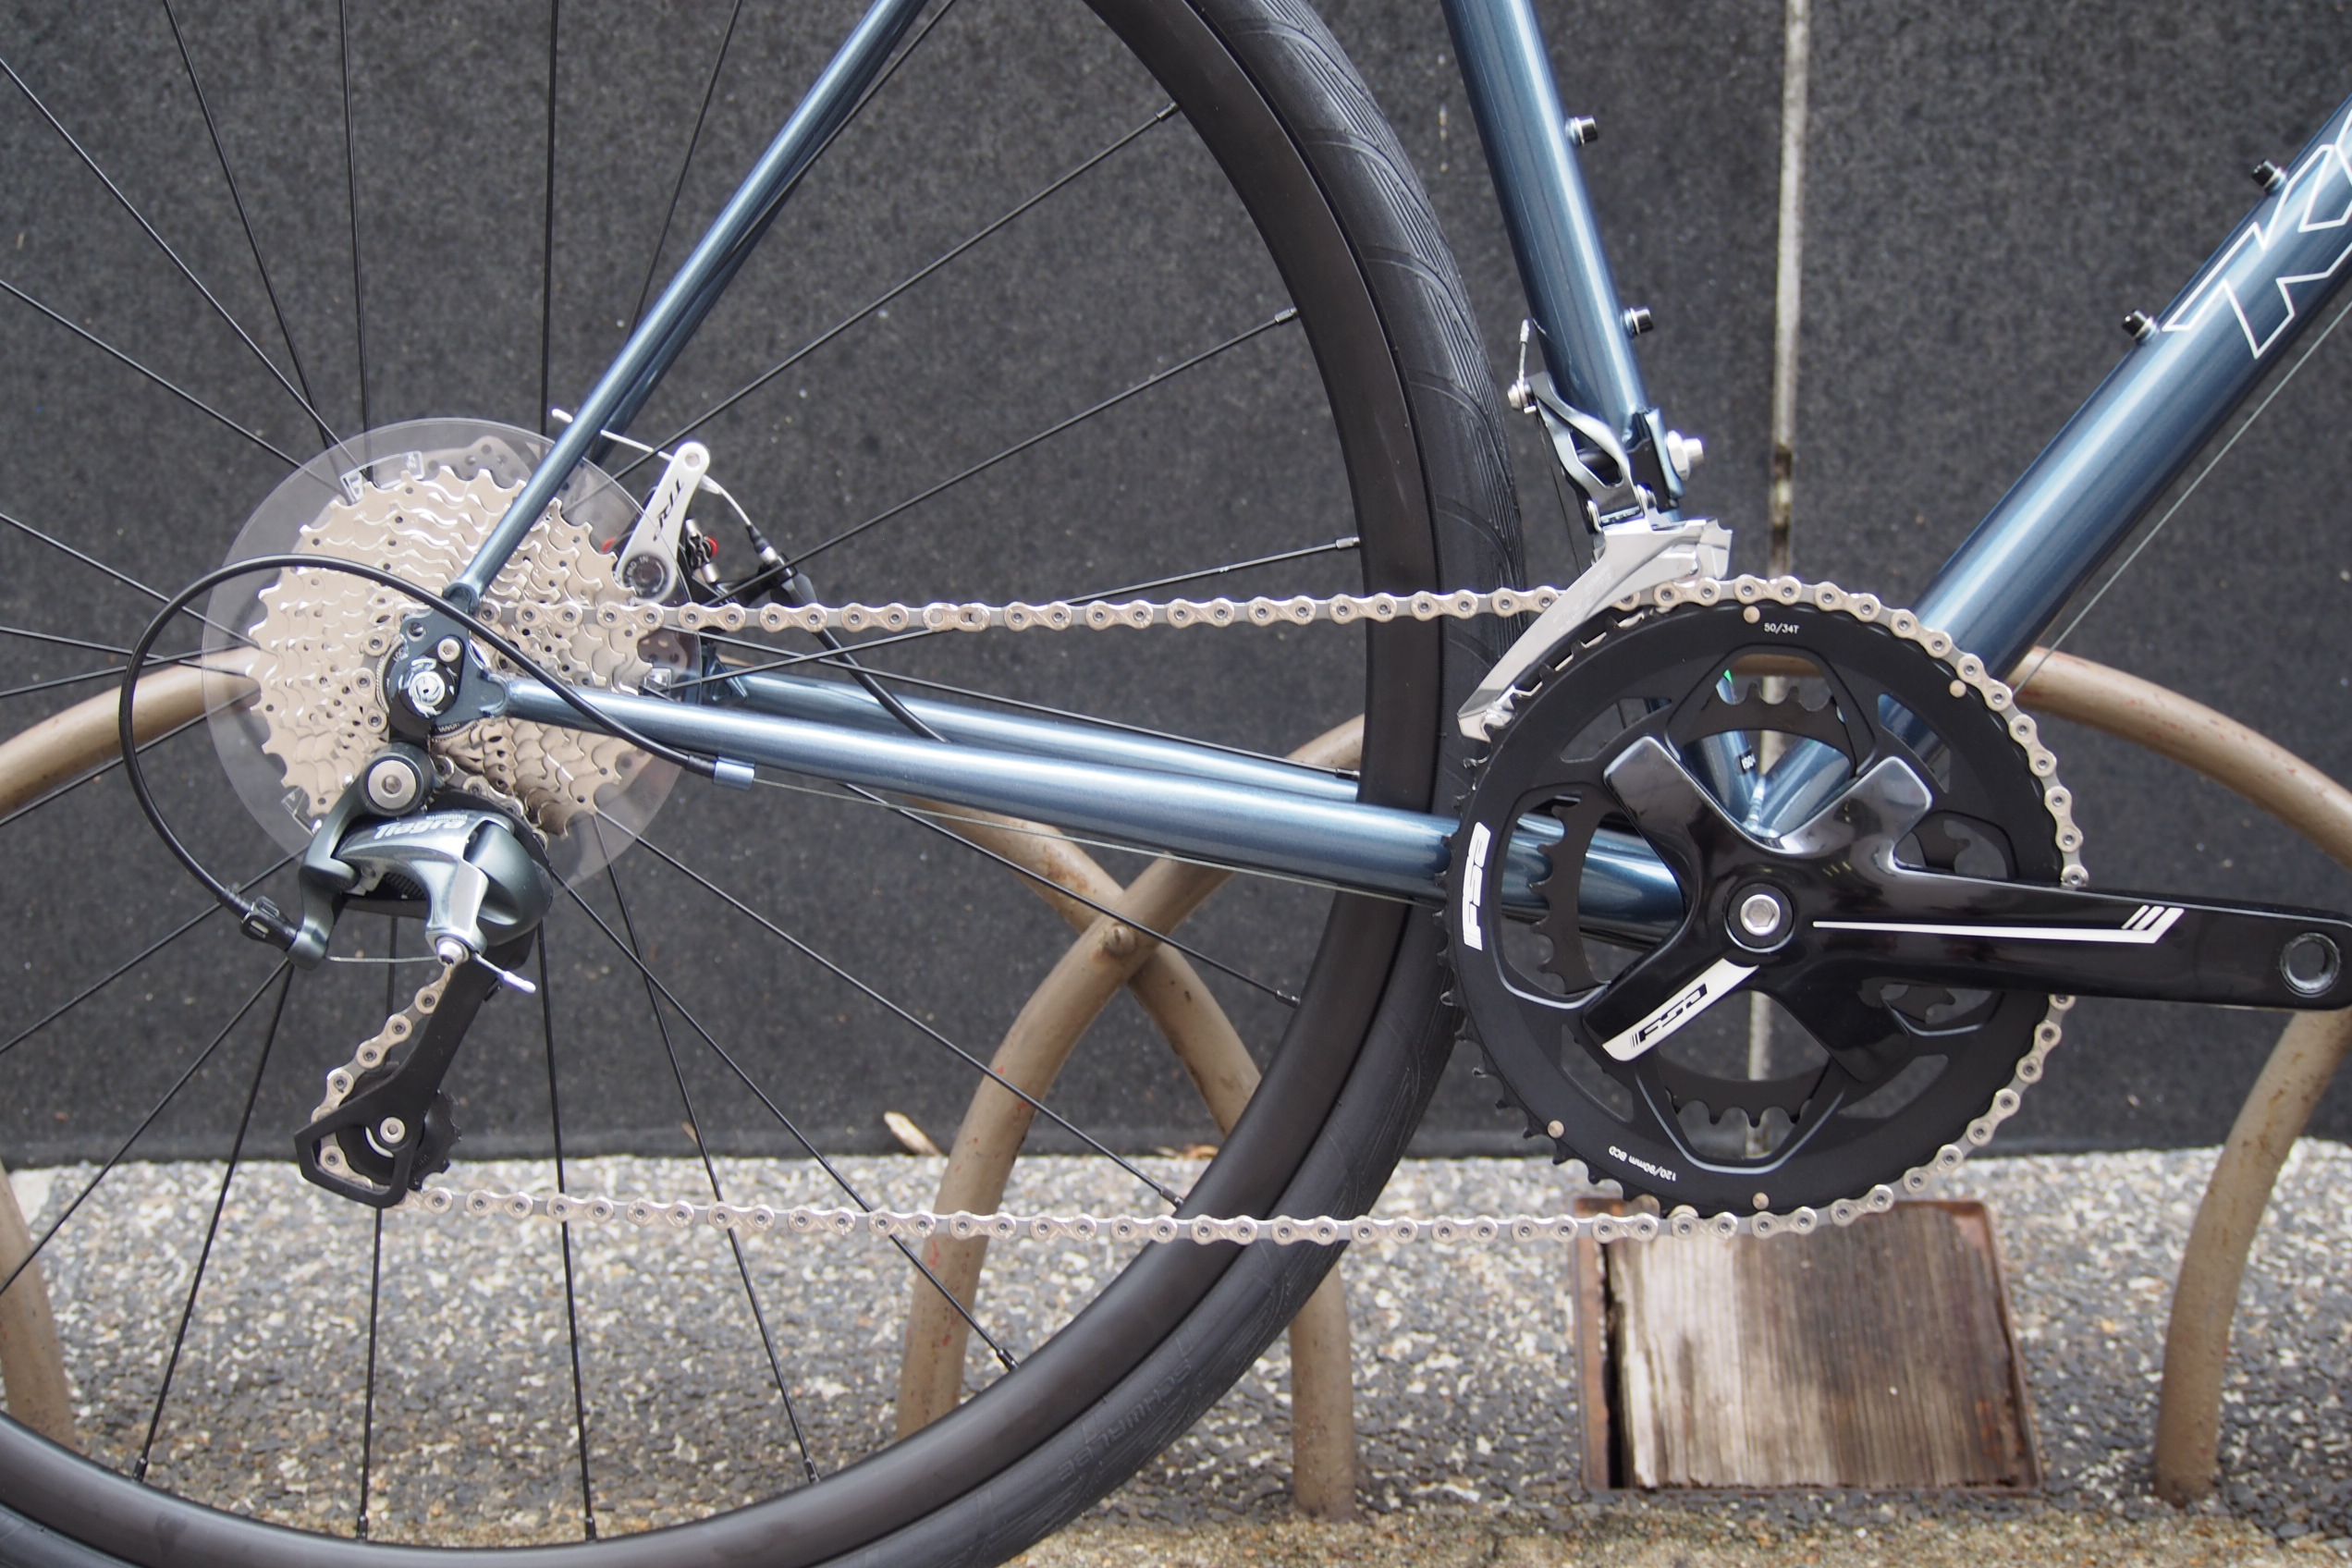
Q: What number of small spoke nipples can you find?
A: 11